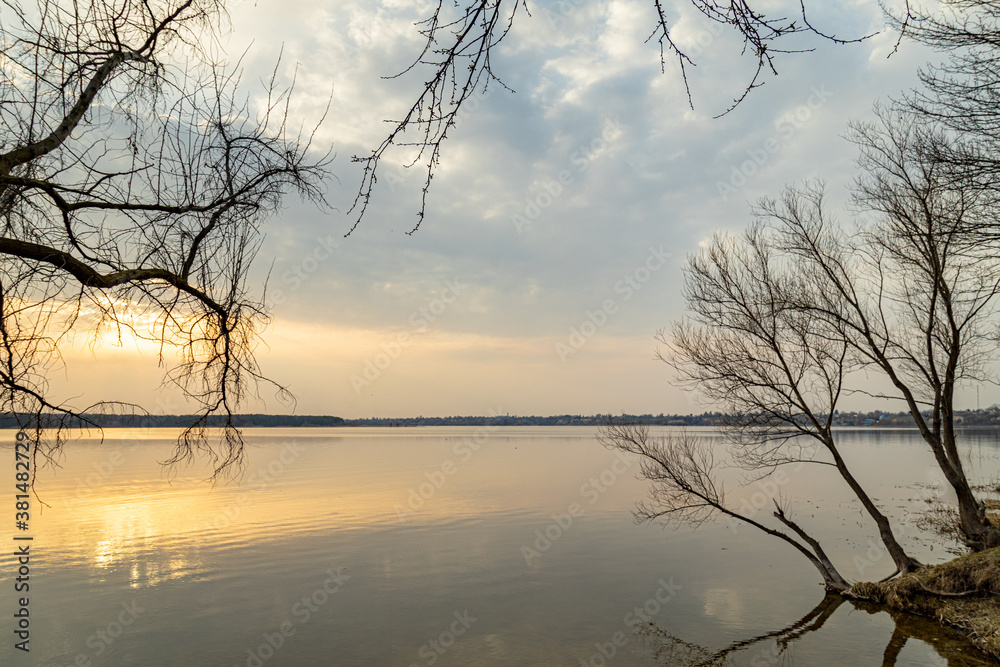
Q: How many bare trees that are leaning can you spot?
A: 3